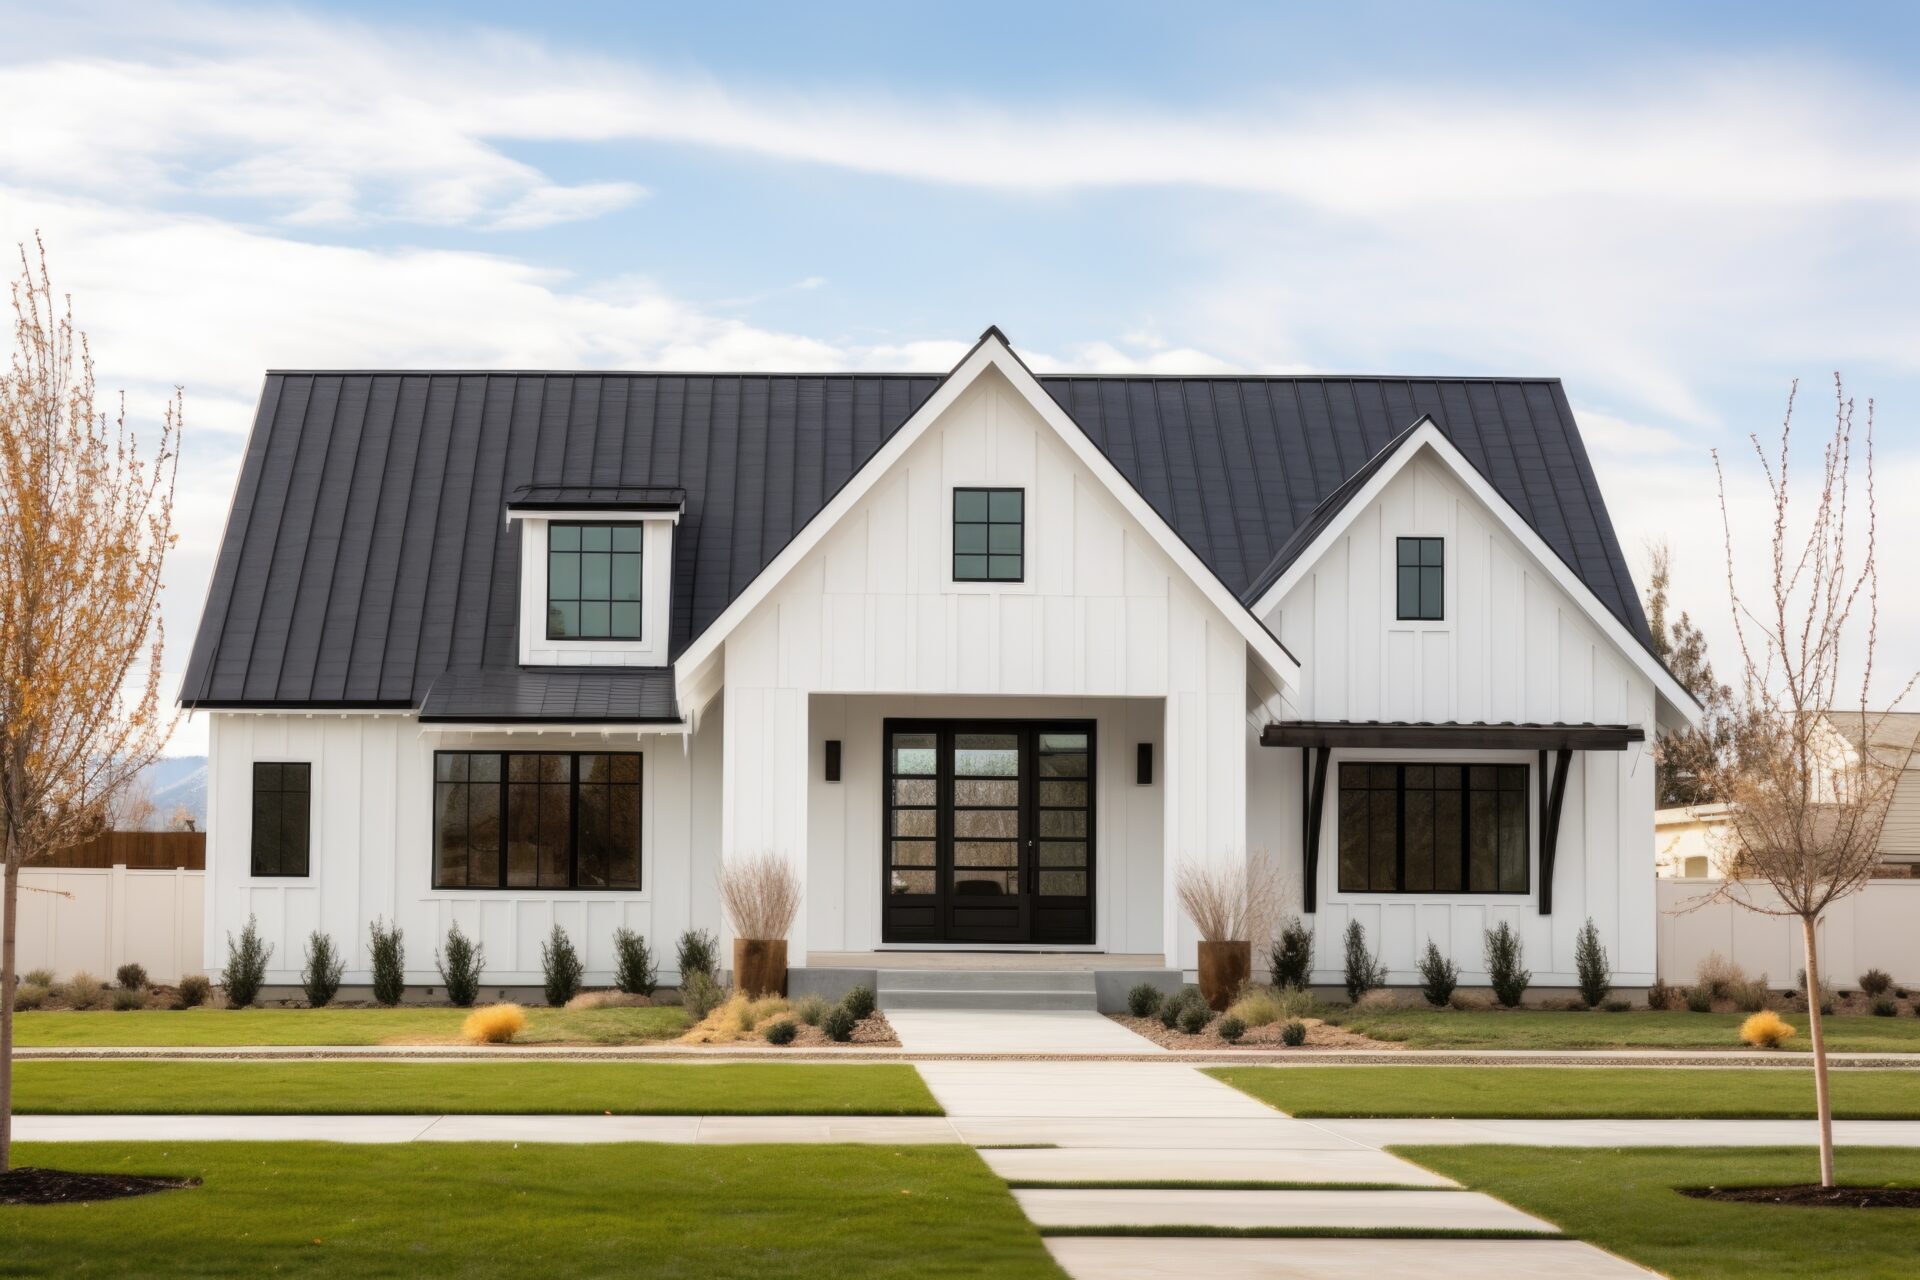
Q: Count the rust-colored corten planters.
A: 2